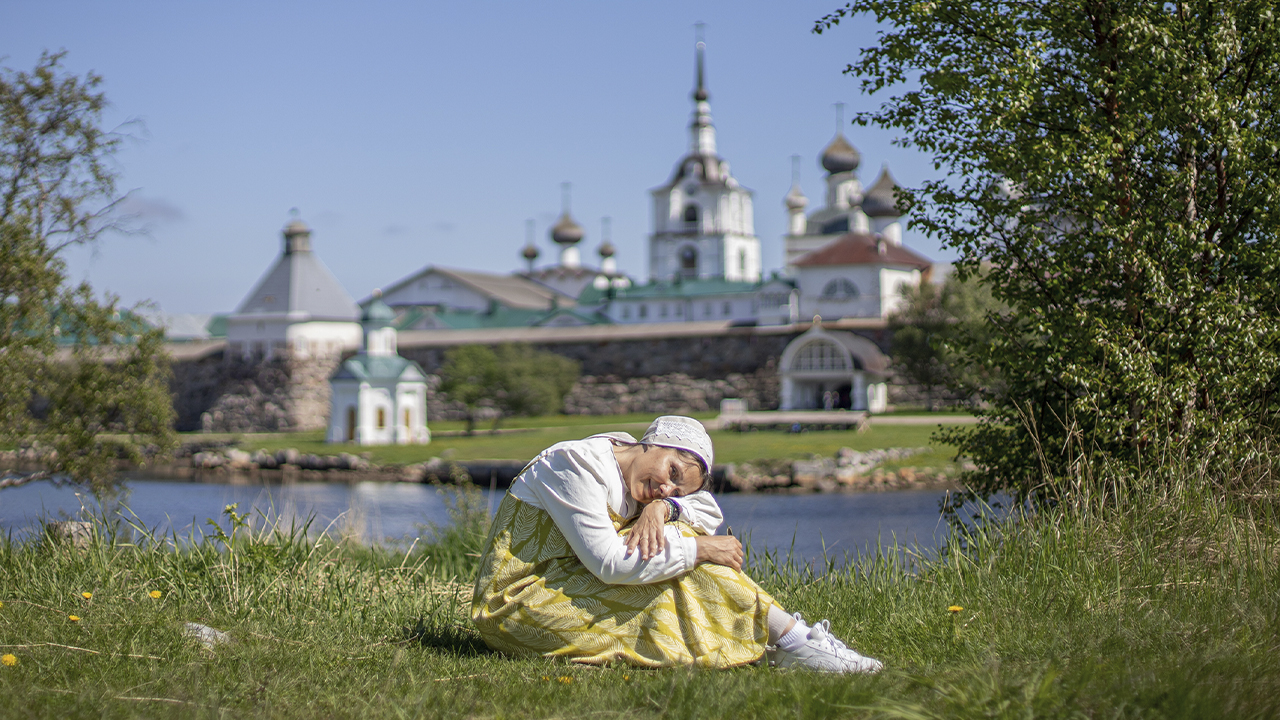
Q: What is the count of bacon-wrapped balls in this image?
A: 0